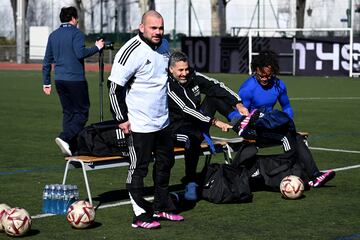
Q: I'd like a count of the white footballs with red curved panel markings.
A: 4